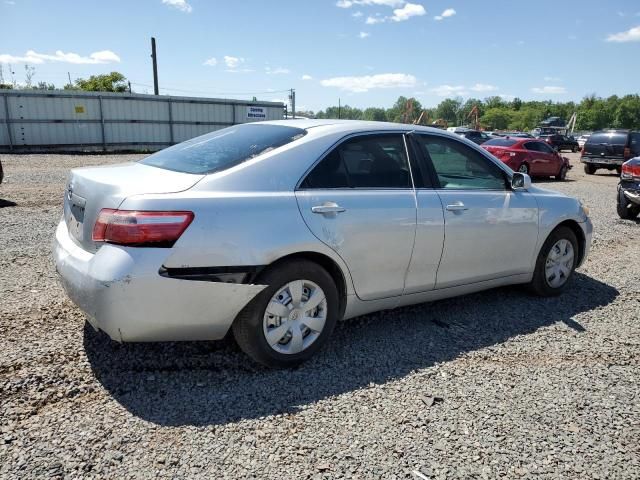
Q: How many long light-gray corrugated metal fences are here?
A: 1